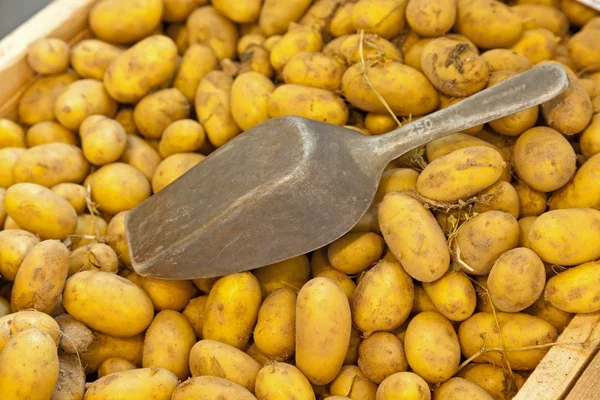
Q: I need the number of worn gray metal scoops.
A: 1